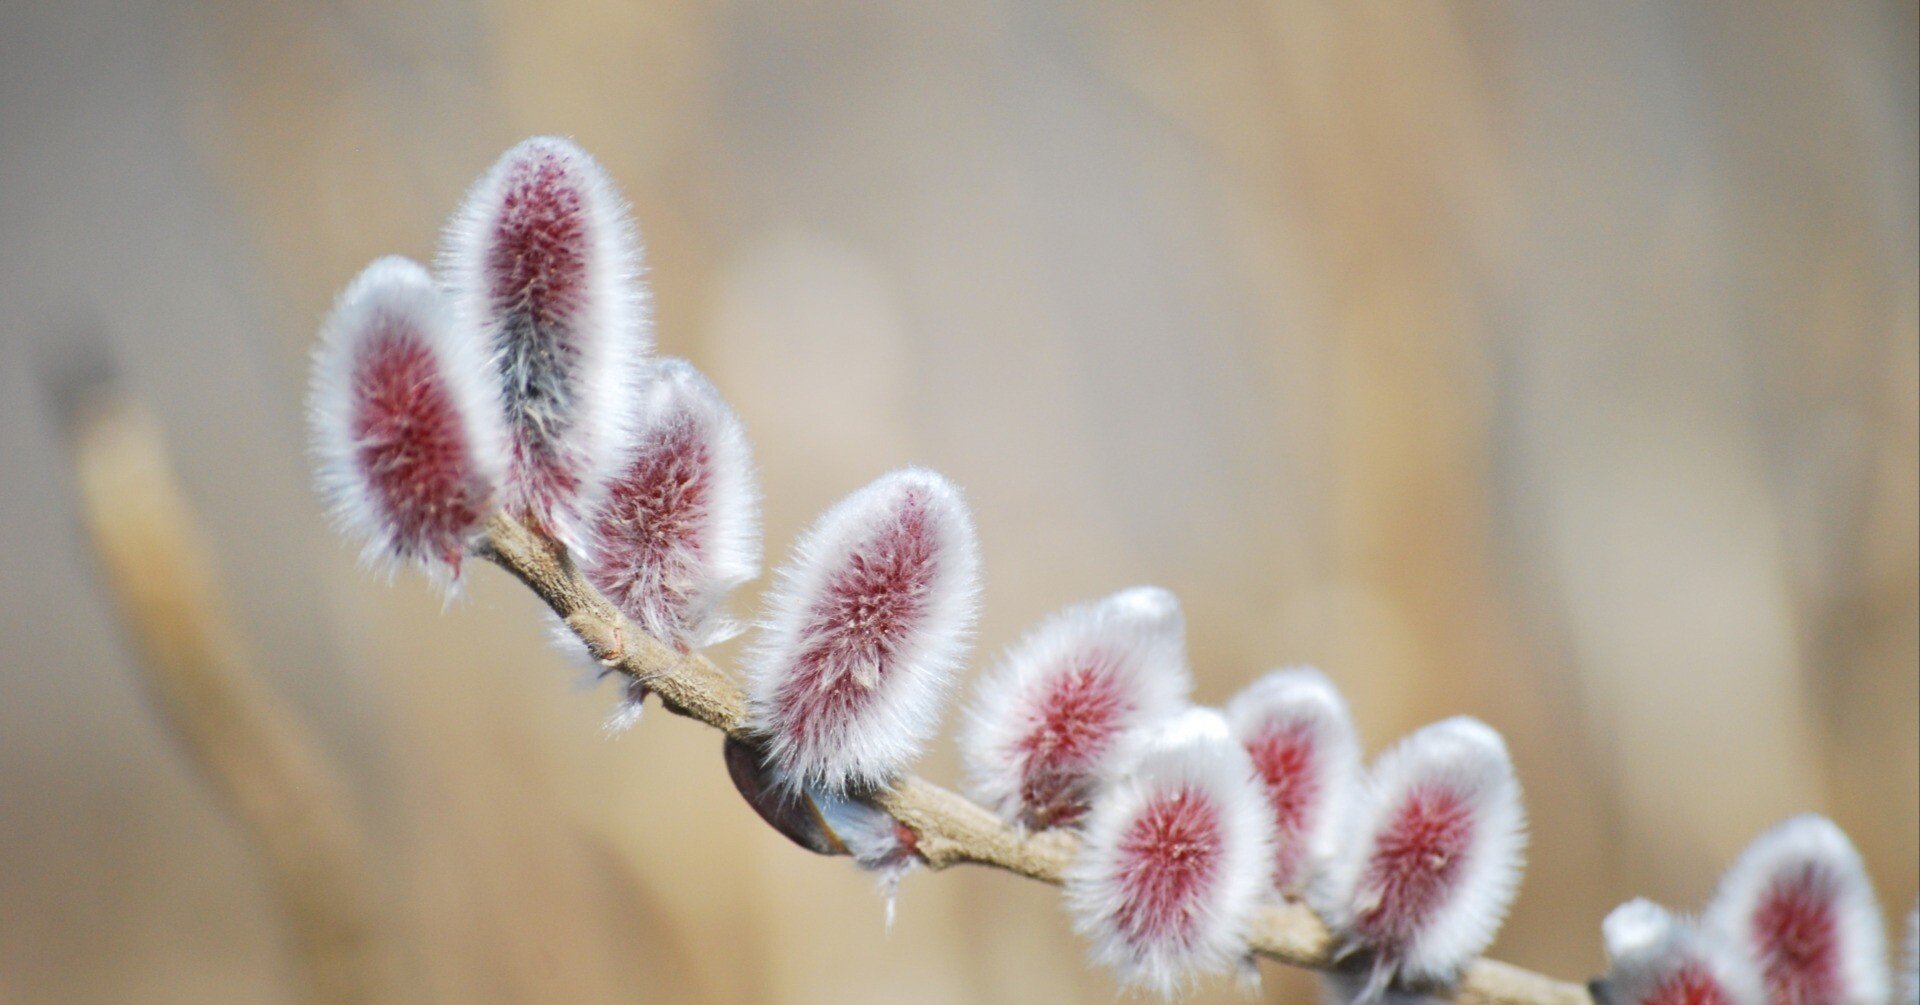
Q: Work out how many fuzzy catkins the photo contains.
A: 10